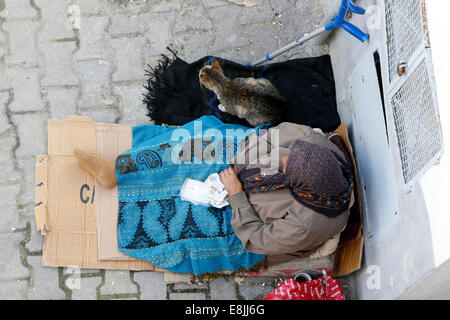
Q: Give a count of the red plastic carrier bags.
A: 1